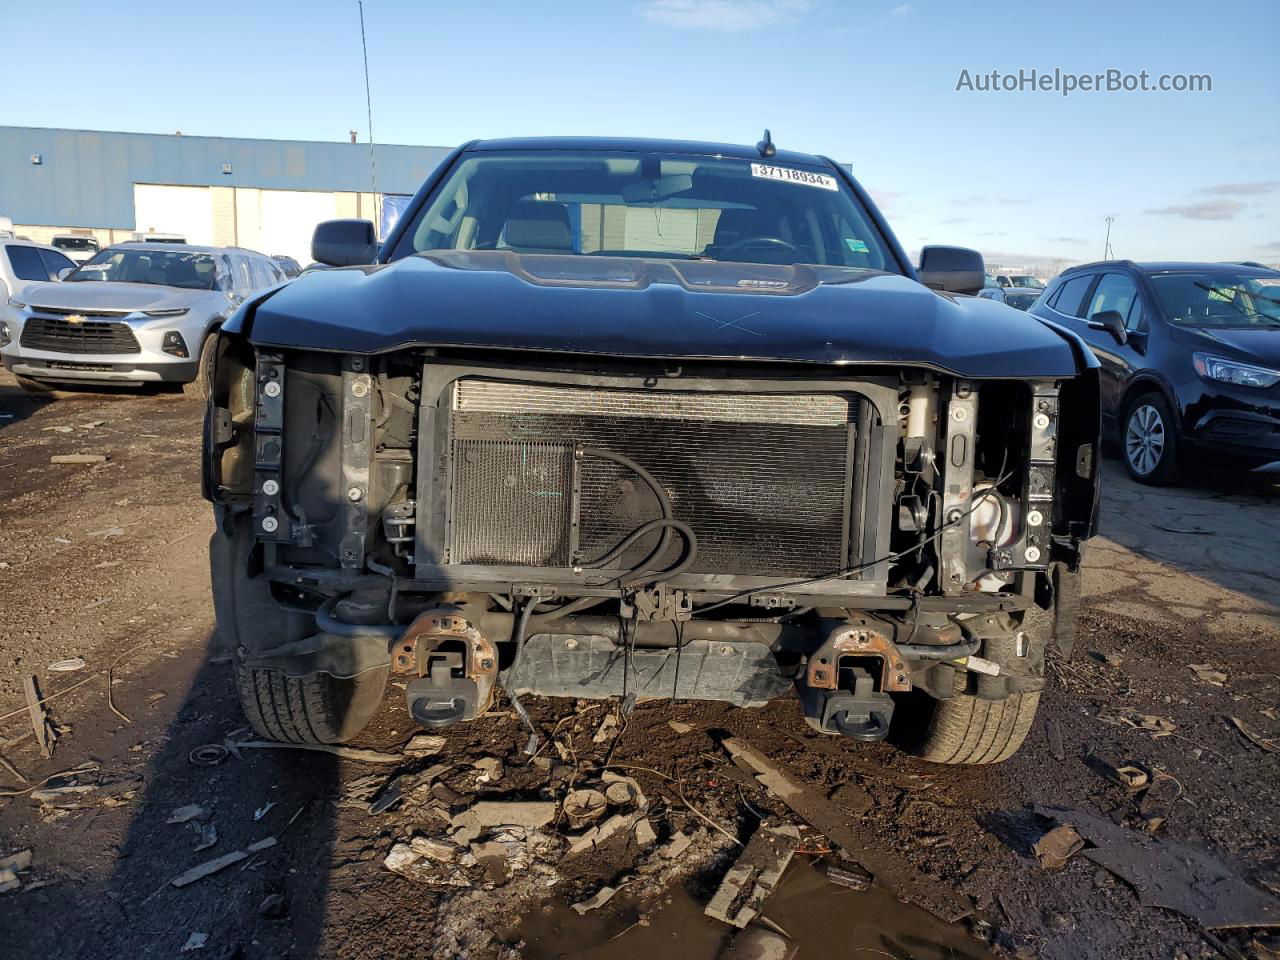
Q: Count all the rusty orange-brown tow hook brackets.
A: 2